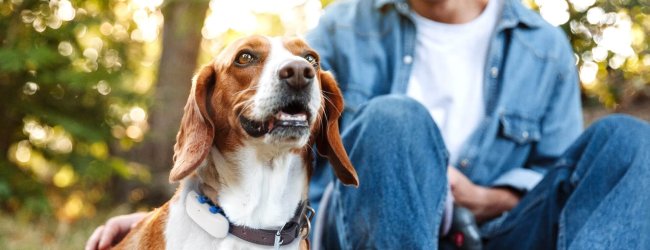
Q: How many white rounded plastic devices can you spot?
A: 1